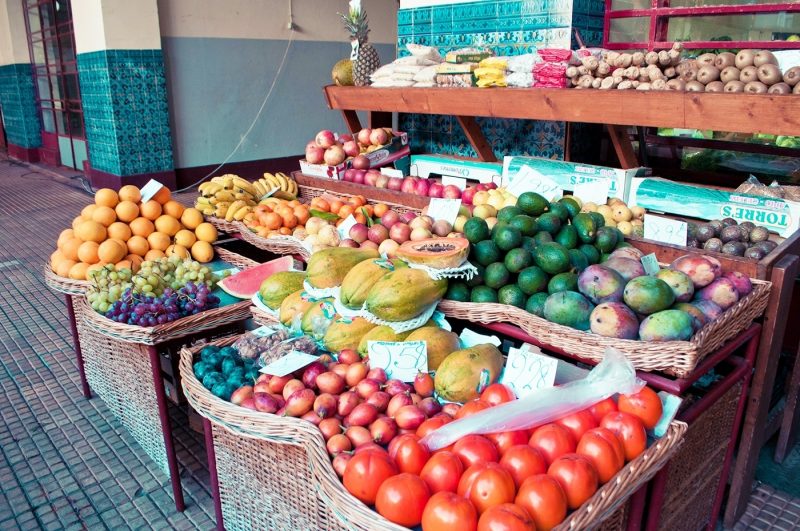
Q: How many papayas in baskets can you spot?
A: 11